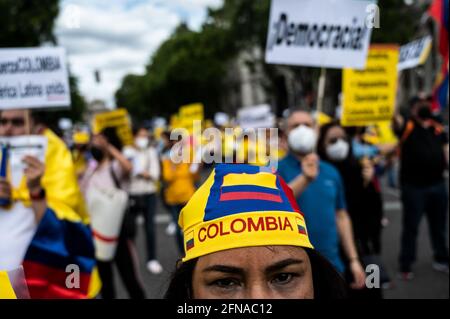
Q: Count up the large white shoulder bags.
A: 1